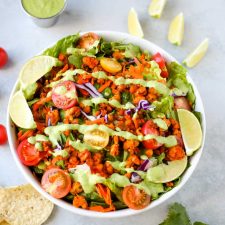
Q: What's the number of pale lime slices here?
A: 8